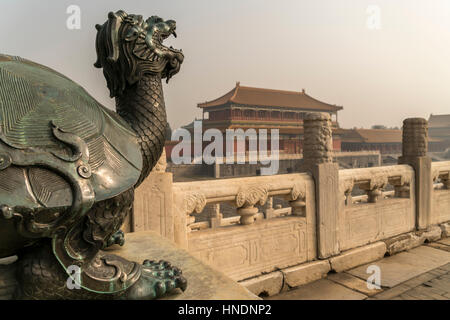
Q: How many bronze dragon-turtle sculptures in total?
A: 1